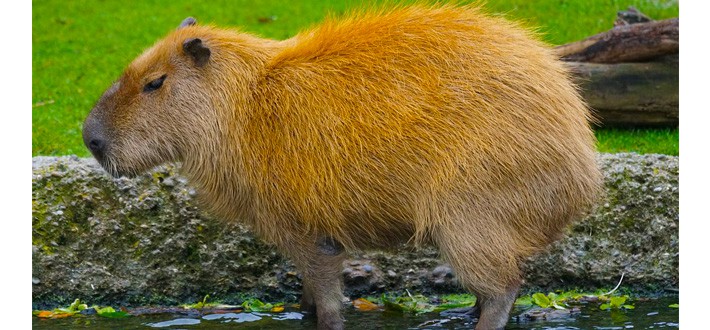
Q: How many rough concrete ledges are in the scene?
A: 1